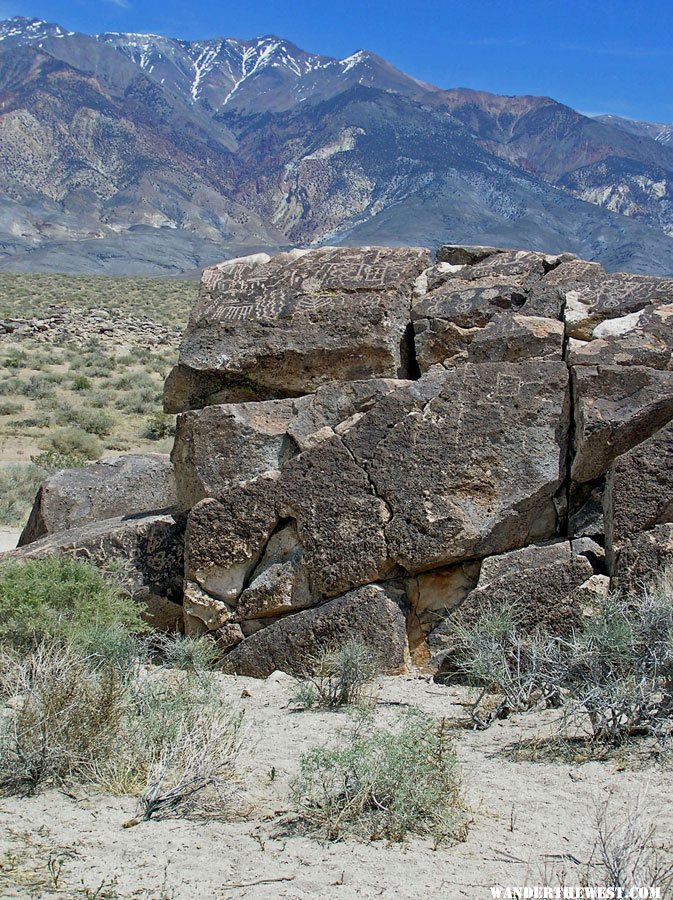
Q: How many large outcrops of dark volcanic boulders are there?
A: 1